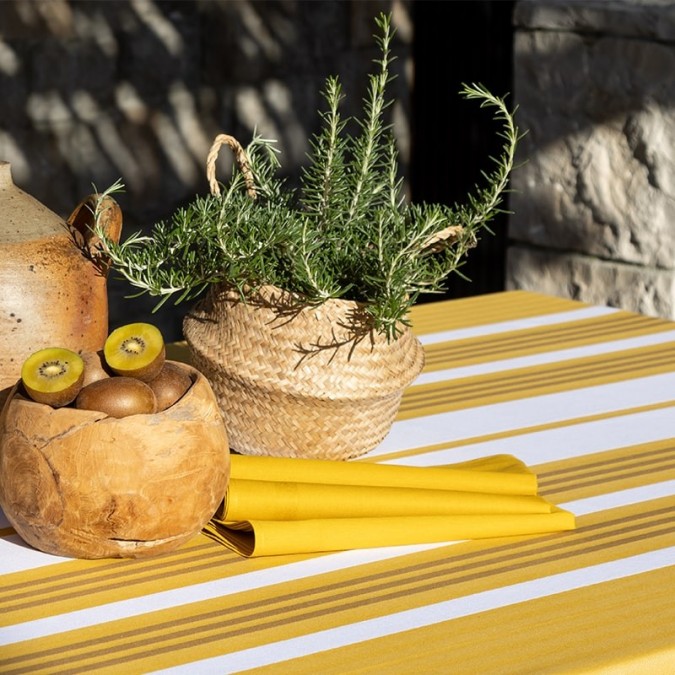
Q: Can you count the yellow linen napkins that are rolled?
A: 3